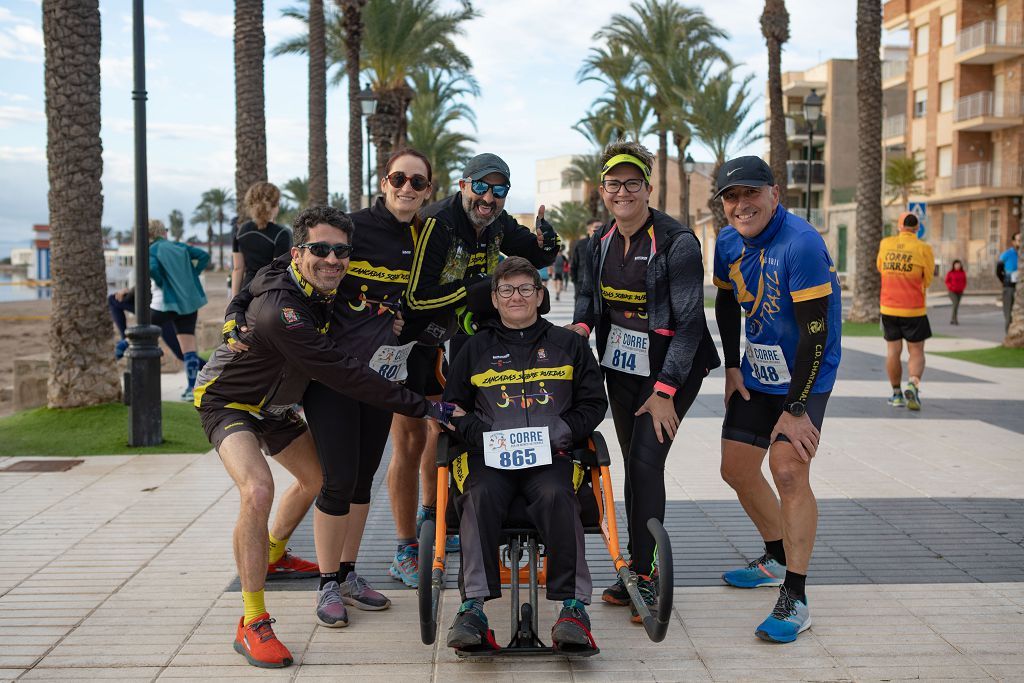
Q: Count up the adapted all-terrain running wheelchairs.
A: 1